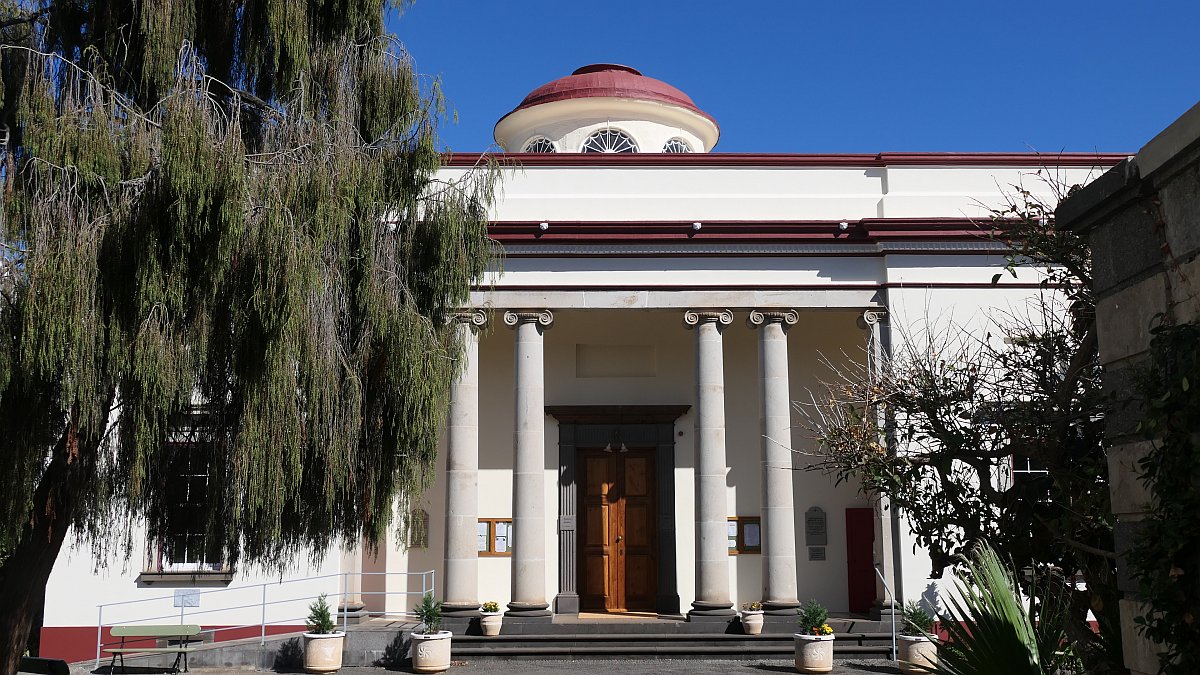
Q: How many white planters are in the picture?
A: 6